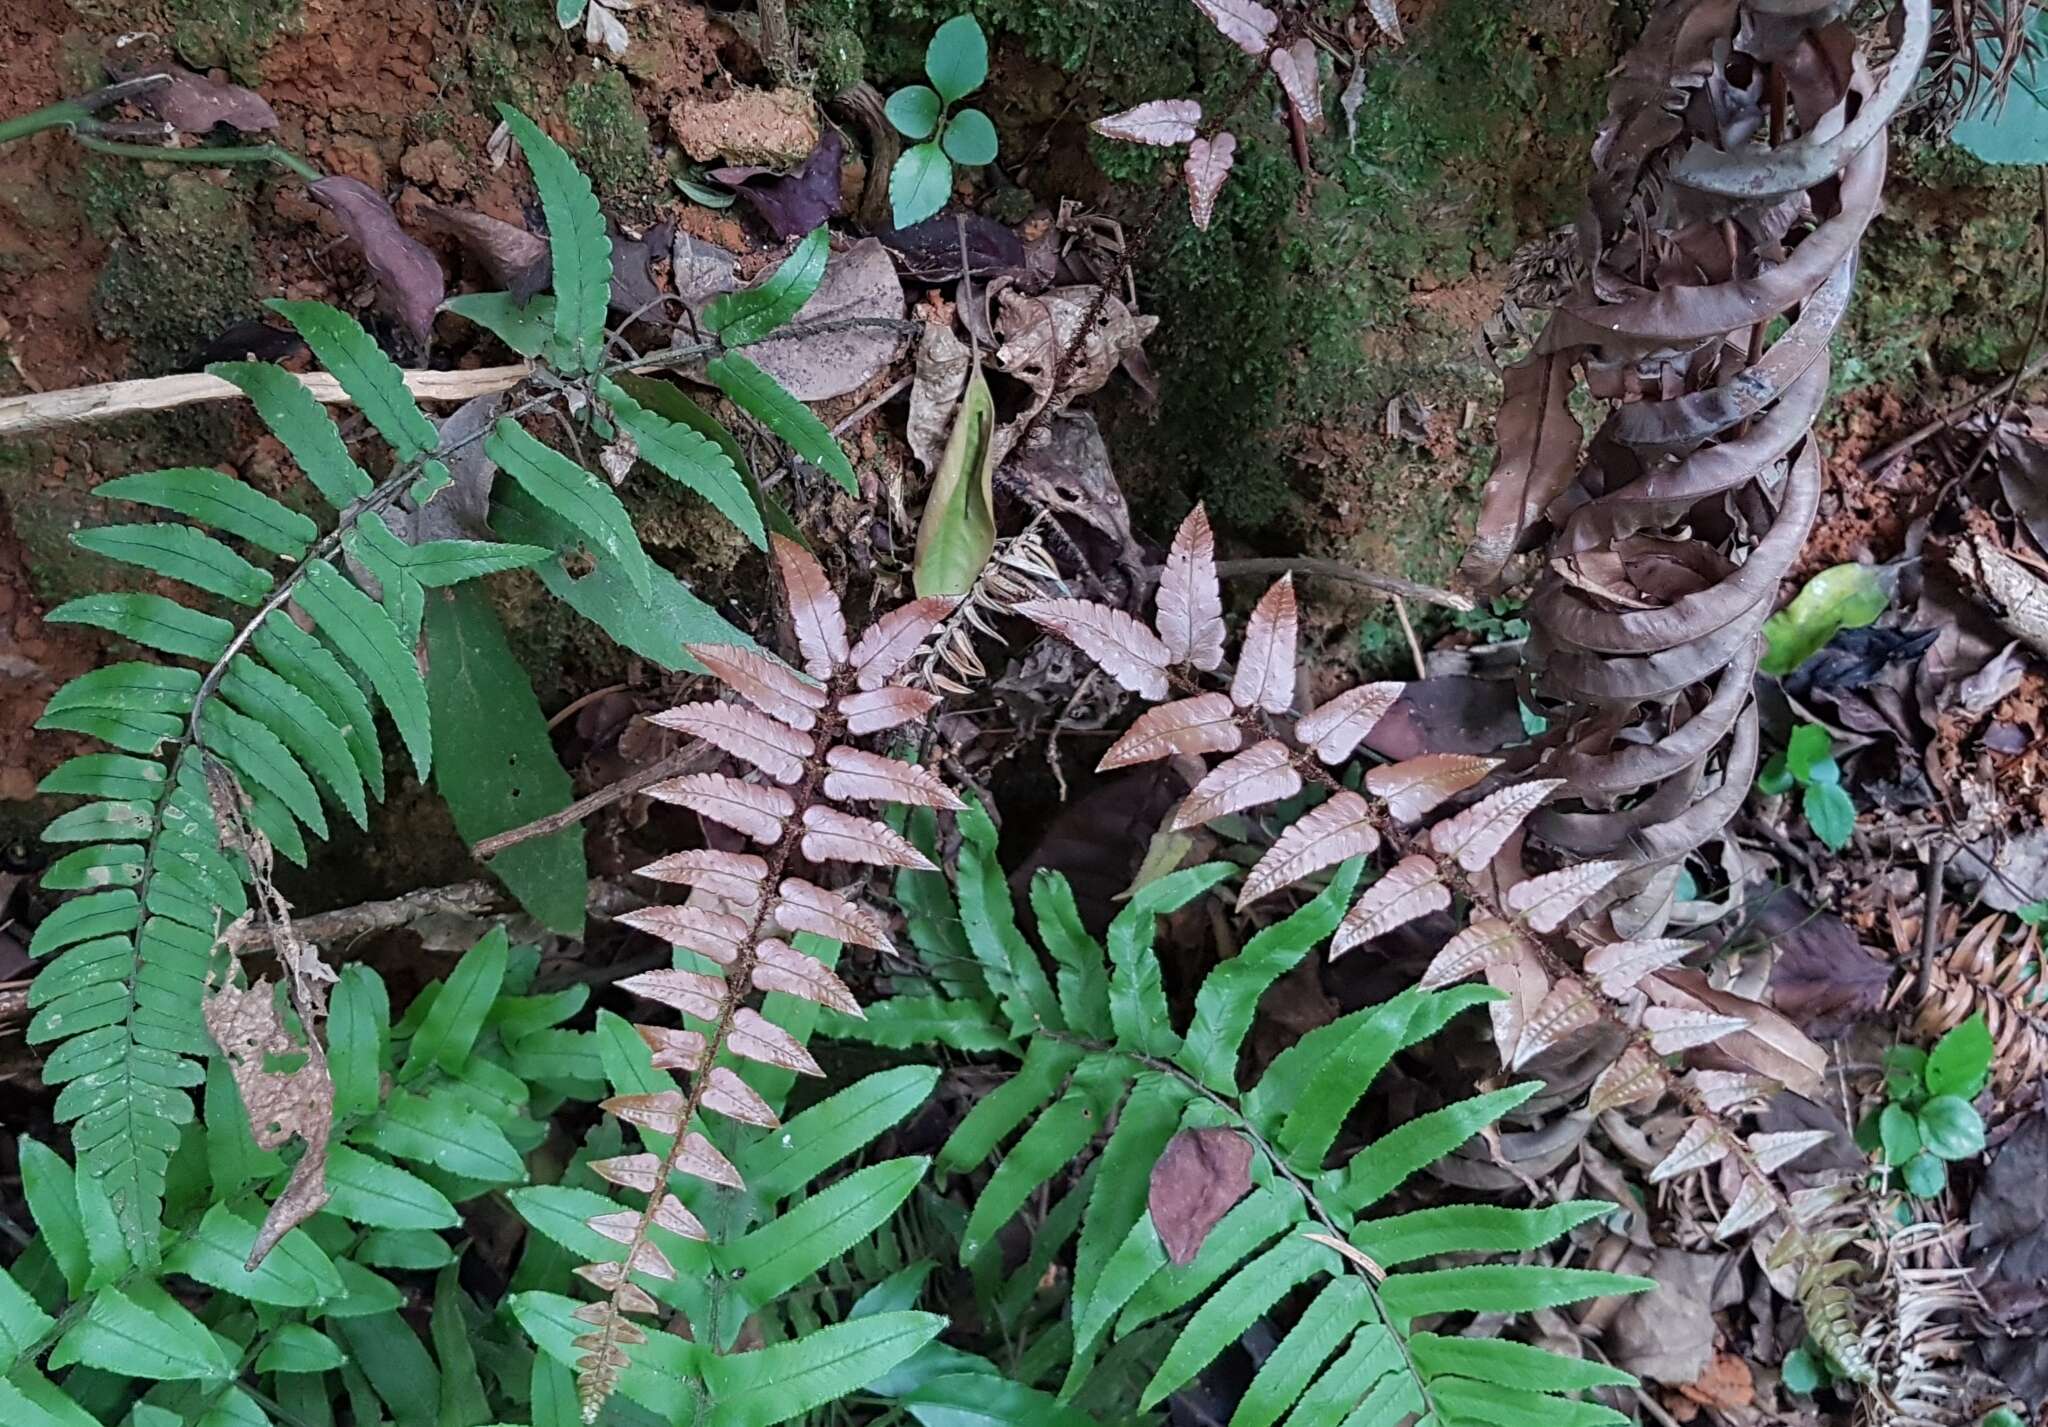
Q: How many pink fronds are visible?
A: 3